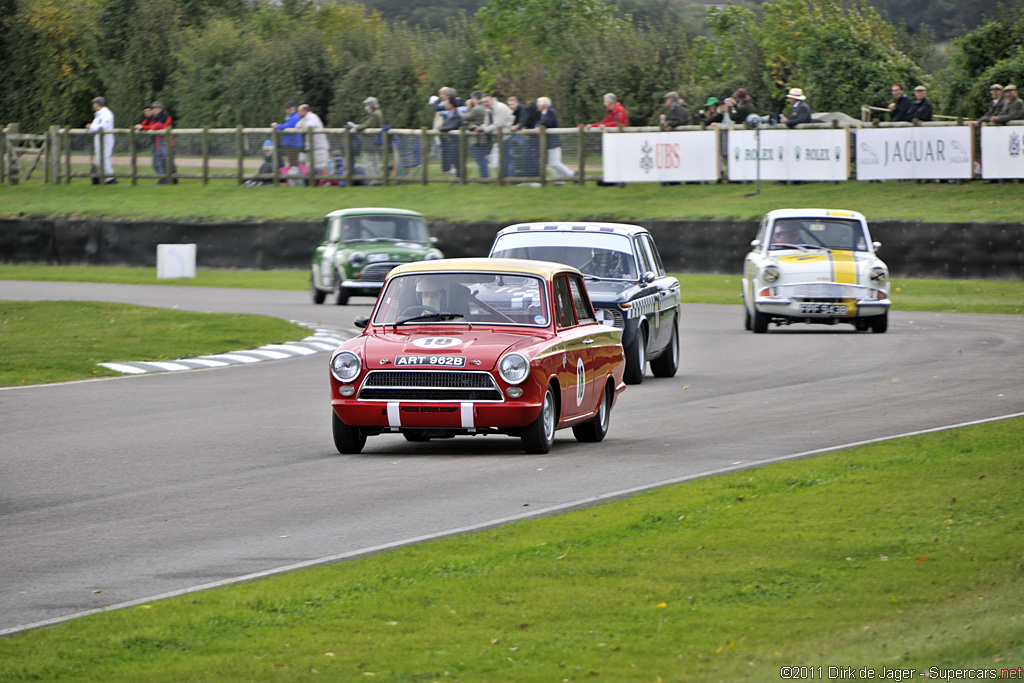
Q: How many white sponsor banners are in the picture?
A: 4